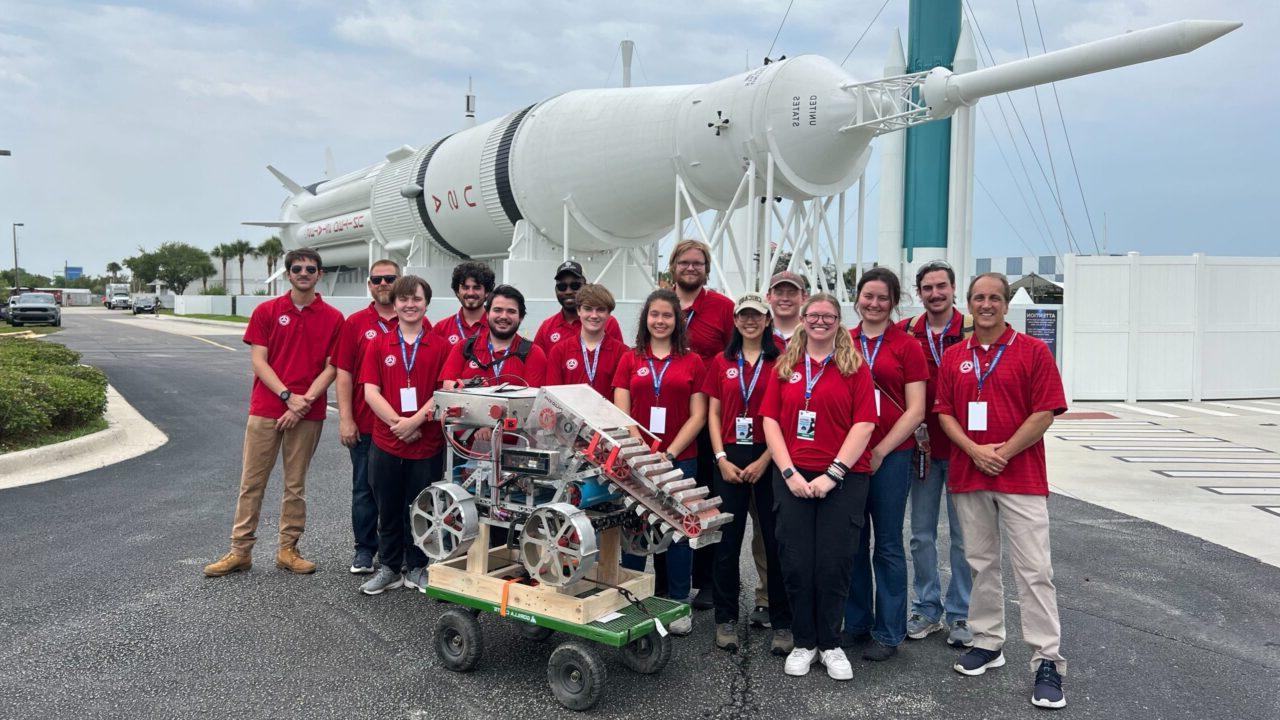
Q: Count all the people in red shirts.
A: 15